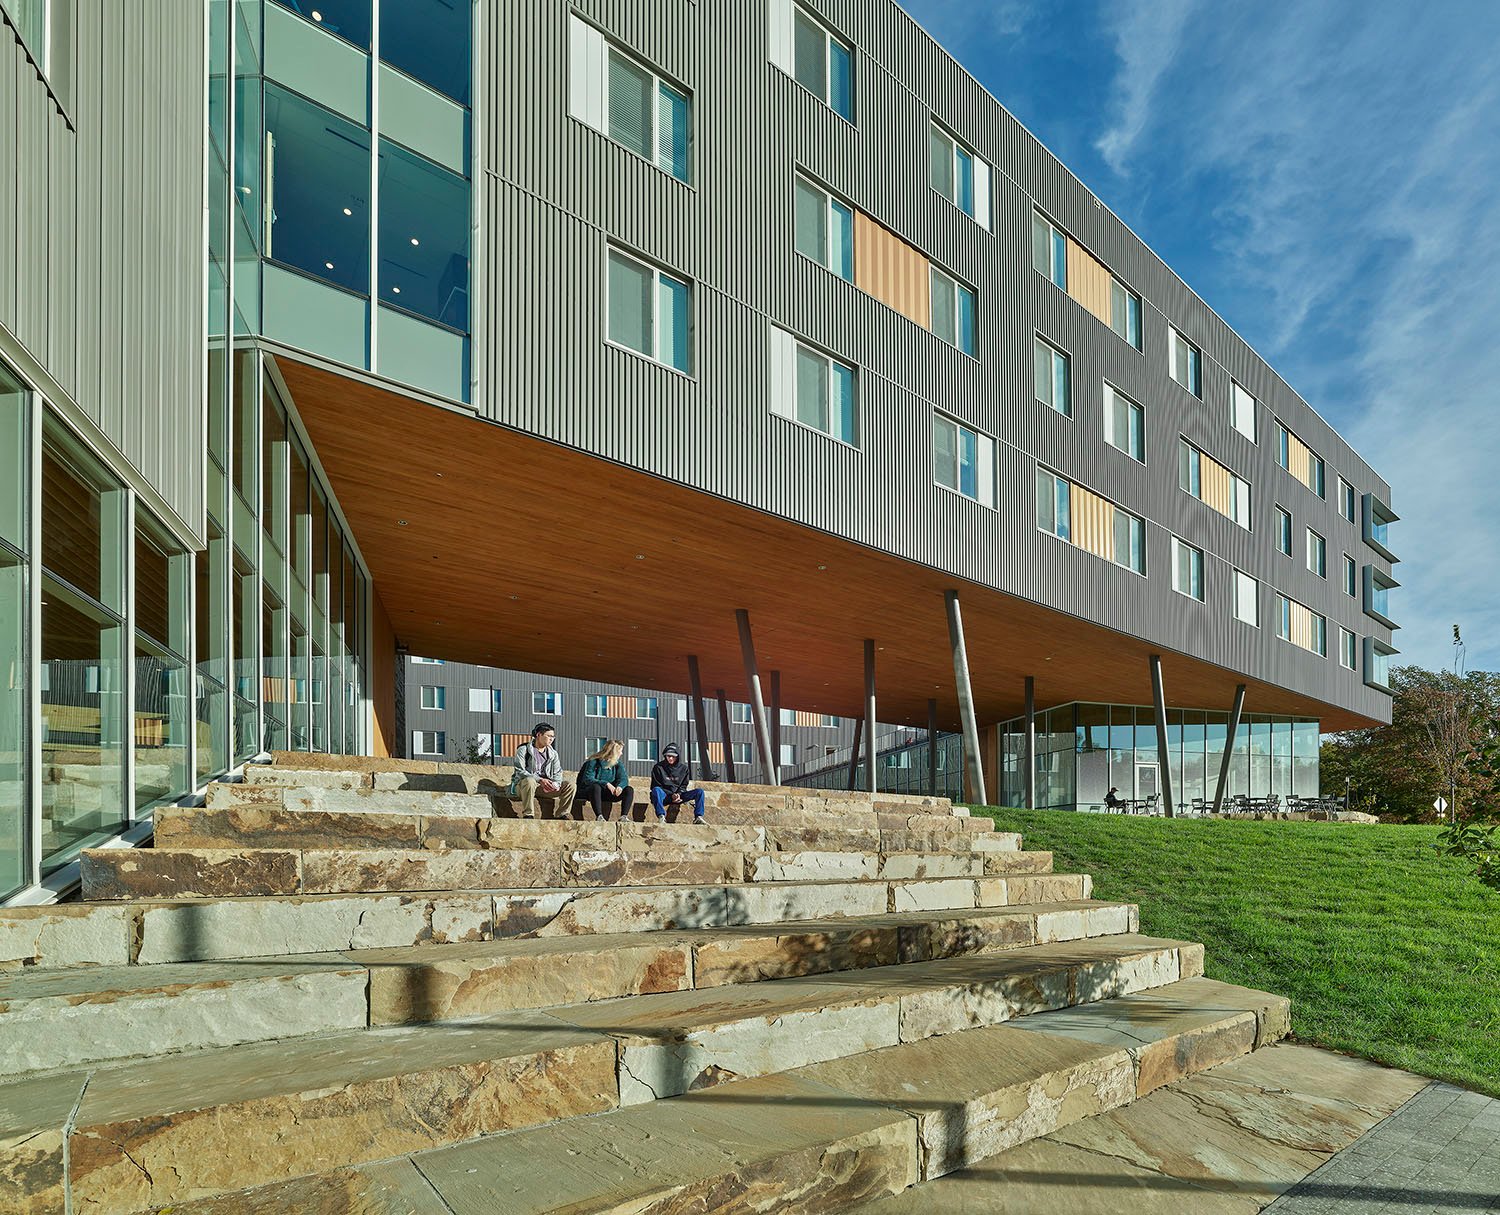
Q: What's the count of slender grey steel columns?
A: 11